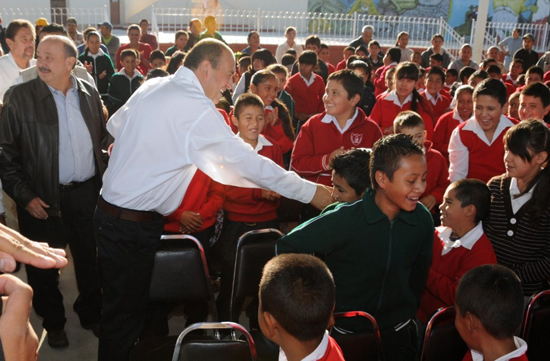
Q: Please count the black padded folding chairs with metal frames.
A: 6